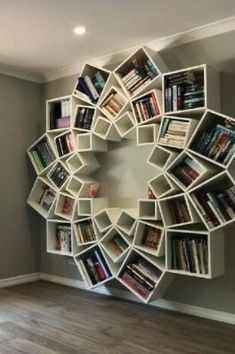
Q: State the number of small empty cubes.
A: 12